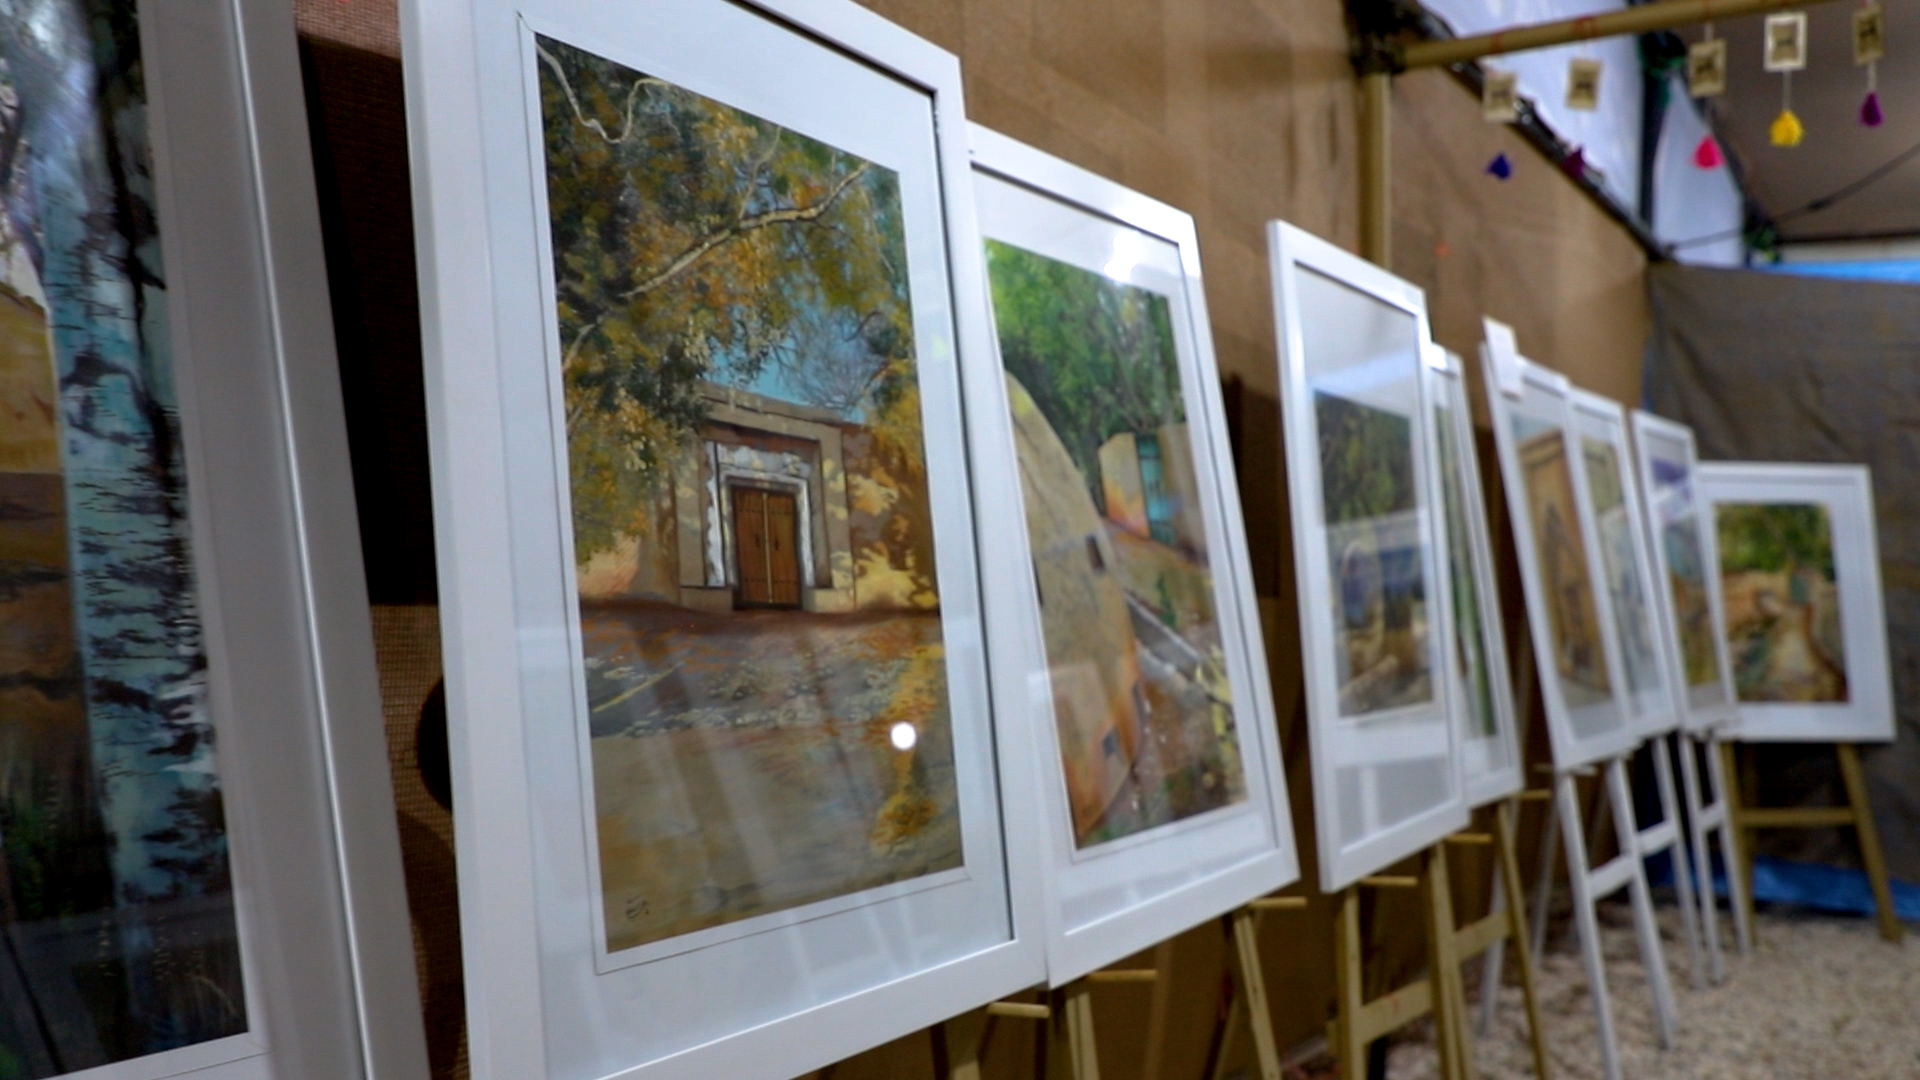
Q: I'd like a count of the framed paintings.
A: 9